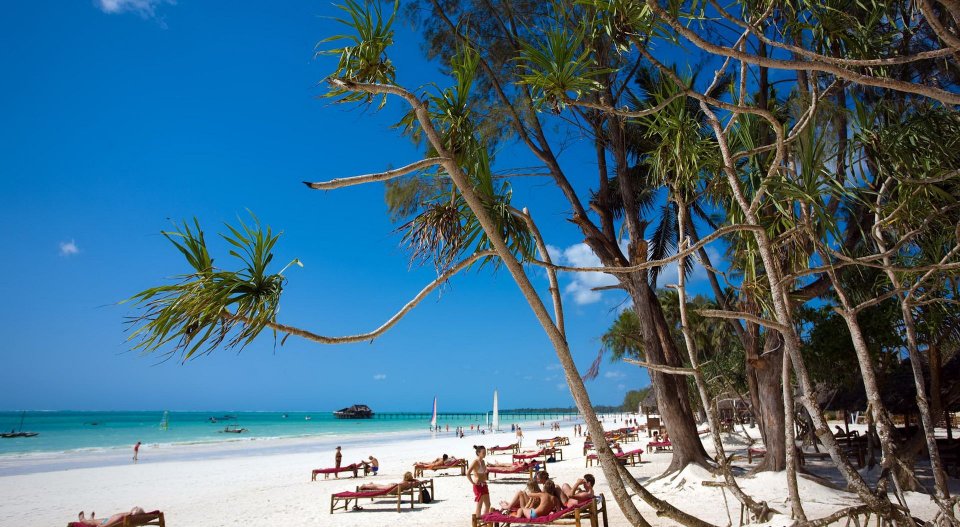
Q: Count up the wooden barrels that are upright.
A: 0